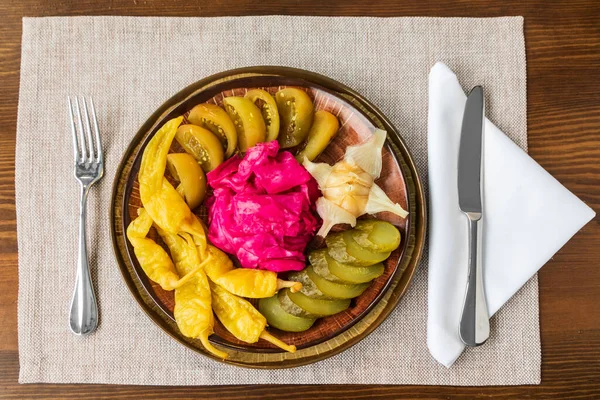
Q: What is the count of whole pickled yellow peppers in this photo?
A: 5